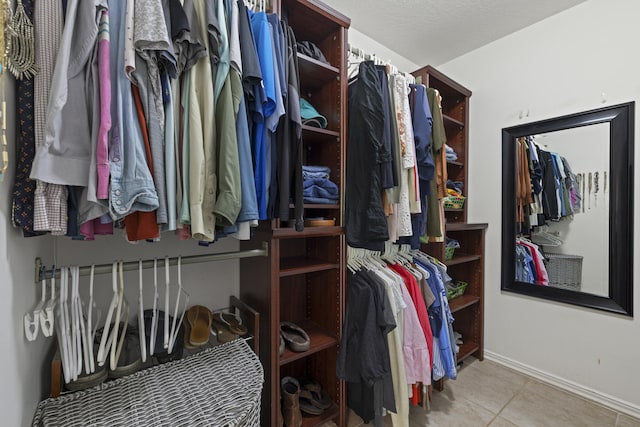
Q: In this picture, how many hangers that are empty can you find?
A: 14